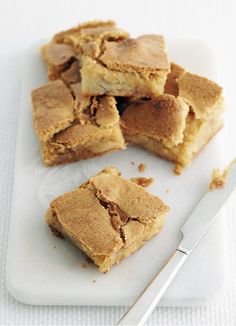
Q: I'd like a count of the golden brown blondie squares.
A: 5